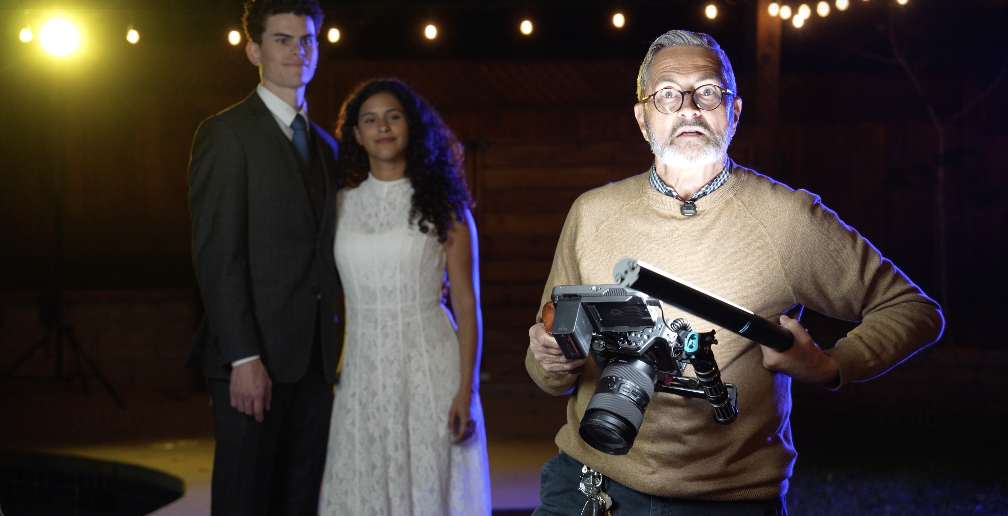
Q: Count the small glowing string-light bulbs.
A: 15